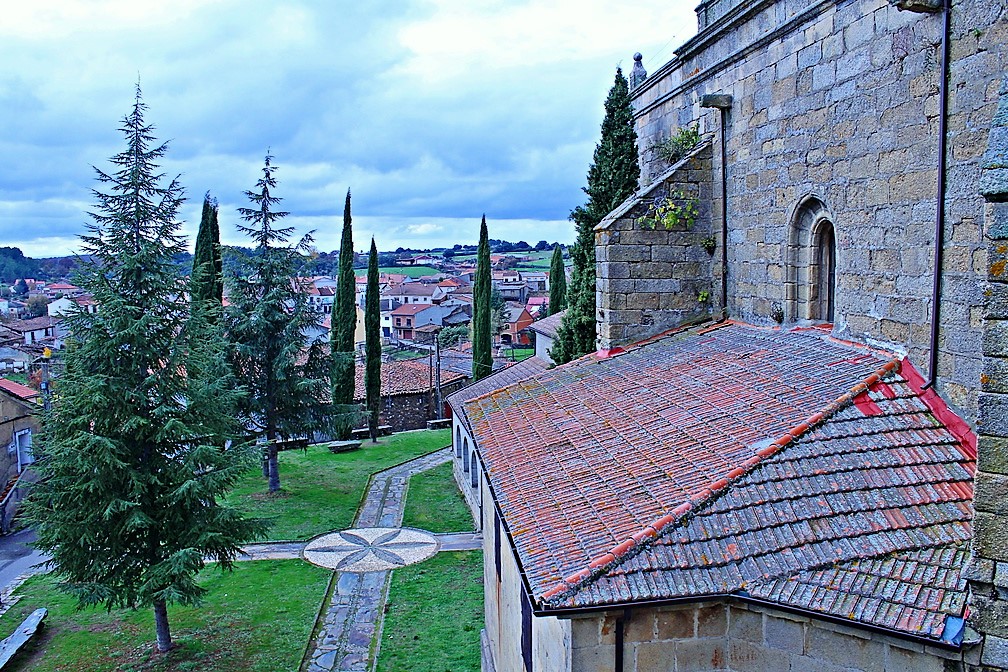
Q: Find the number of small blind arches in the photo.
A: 3